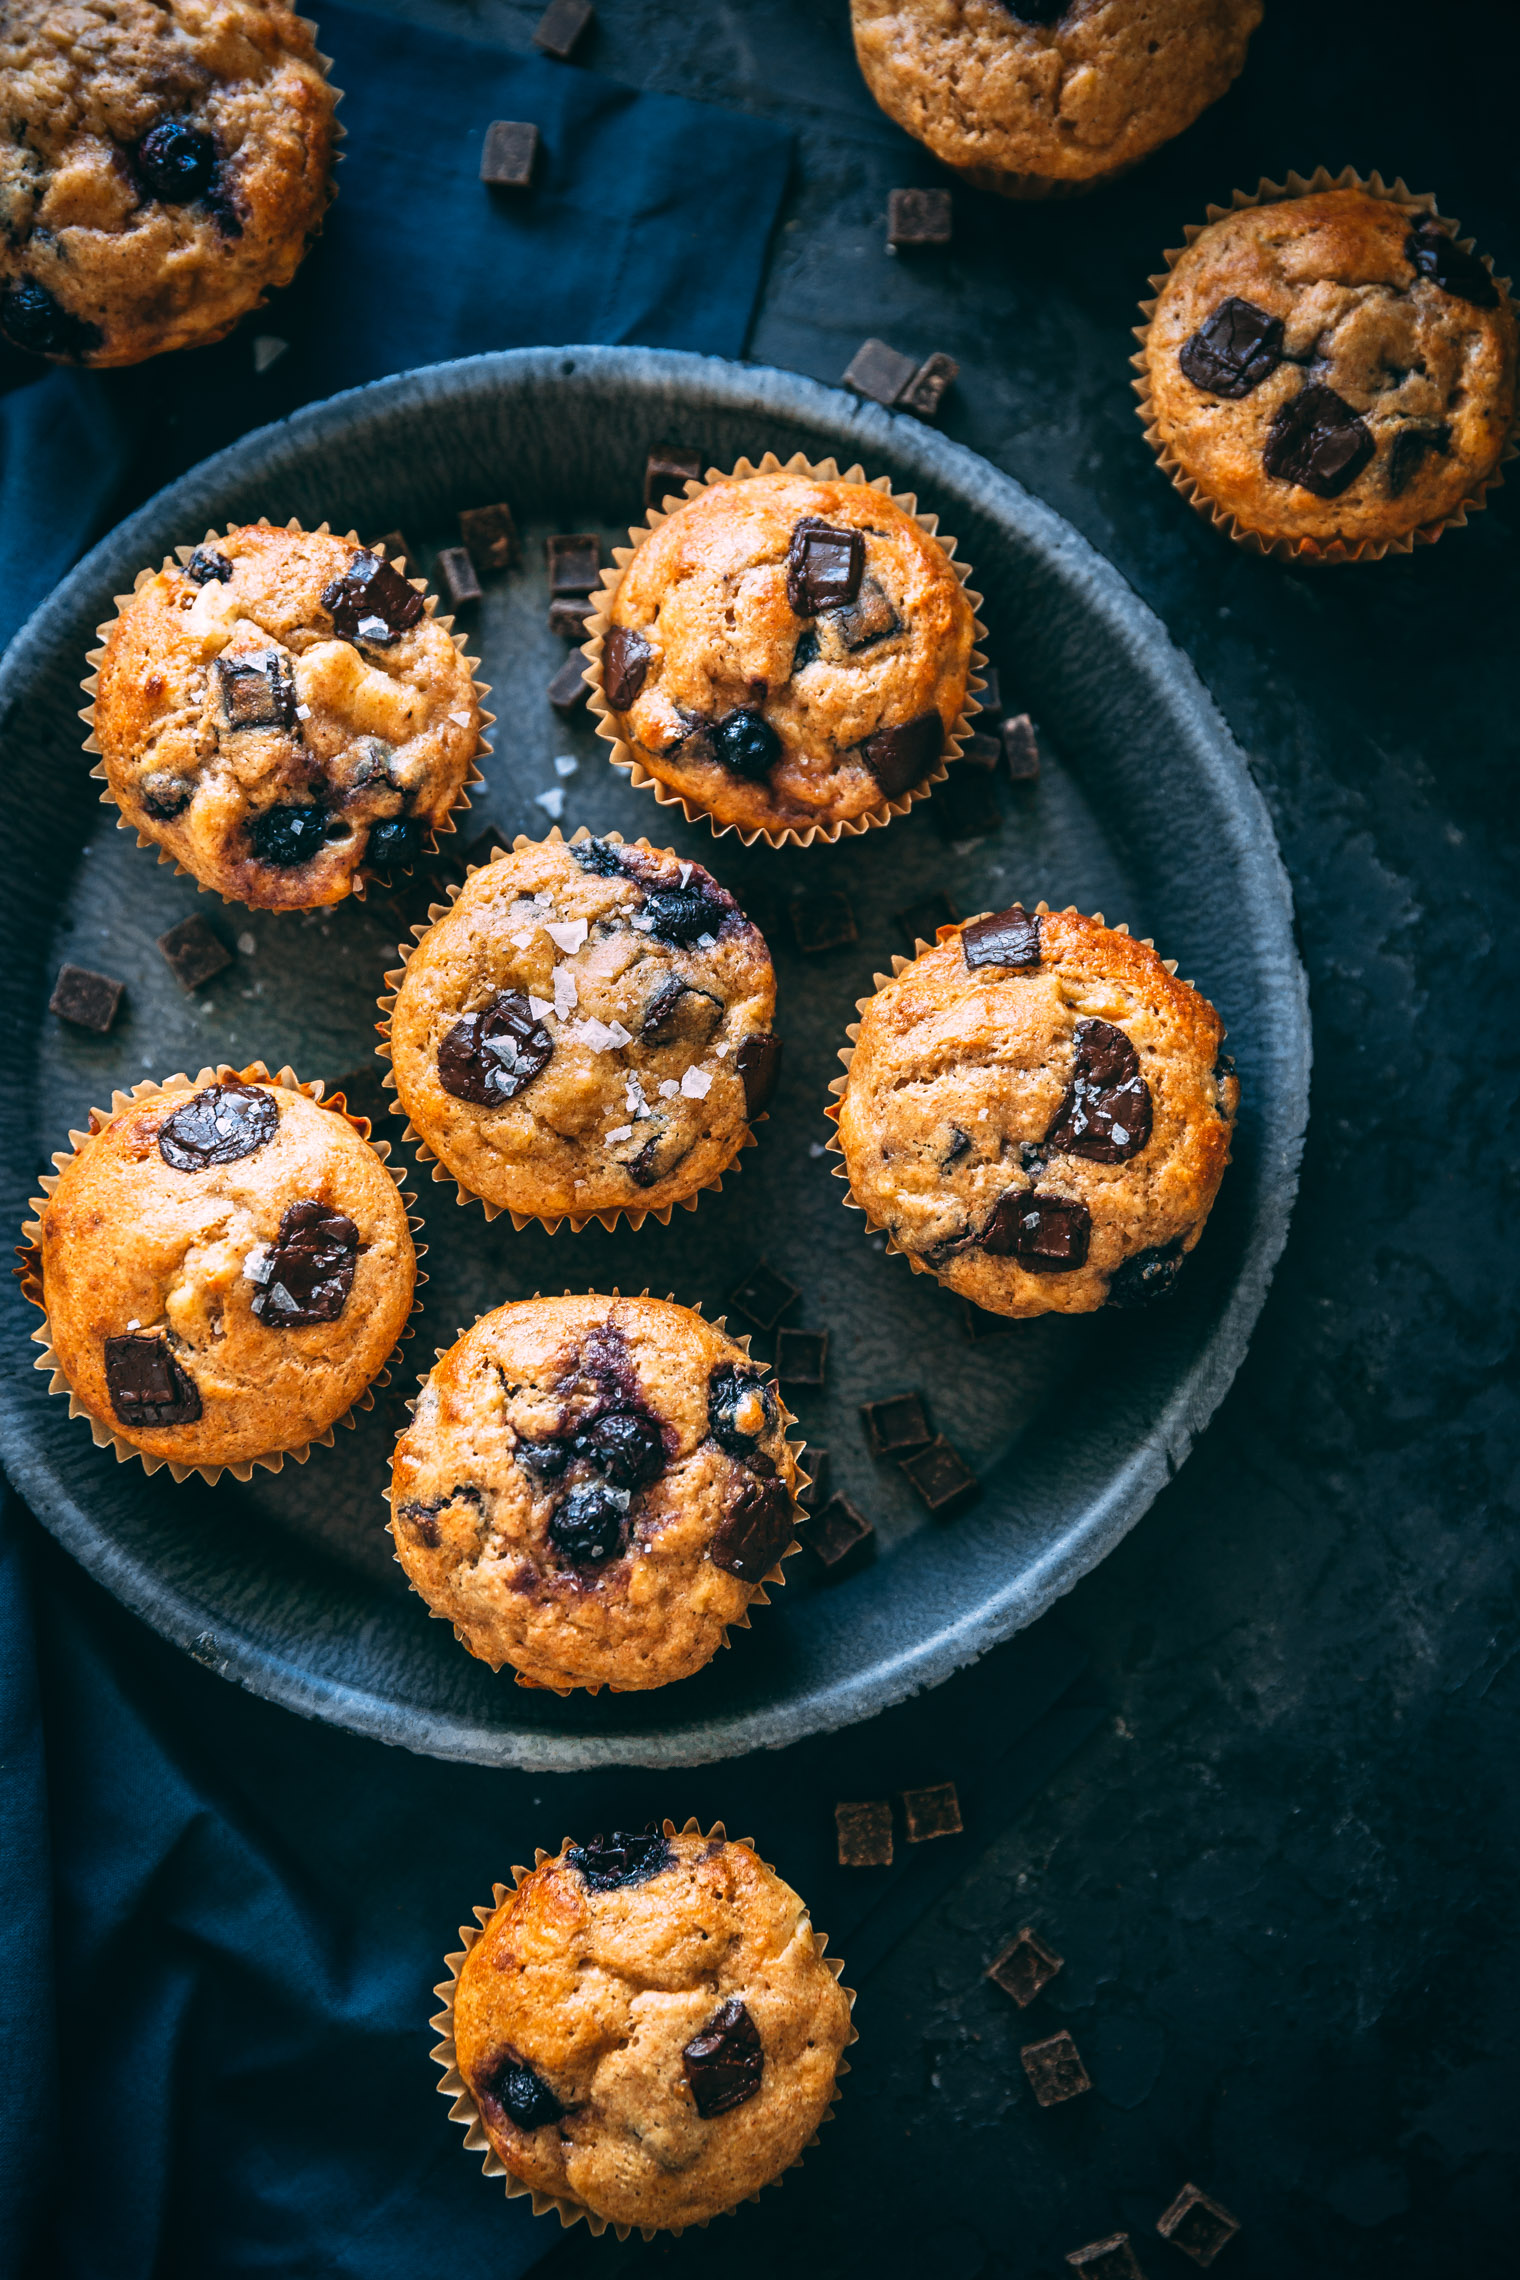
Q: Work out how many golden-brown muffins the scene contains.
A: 10